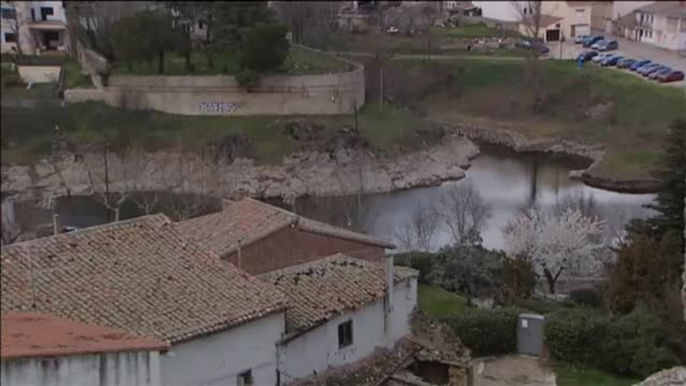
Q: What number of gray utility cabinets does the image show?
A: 1